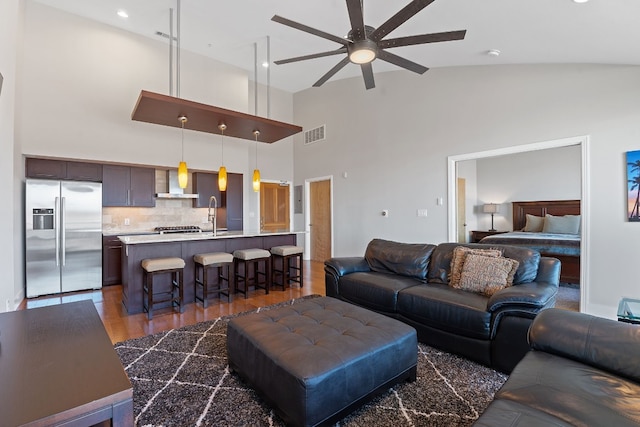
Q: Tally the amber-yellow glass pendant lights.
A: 3